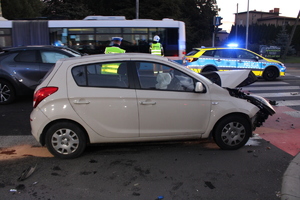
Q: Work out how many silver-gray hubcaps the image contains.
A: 2